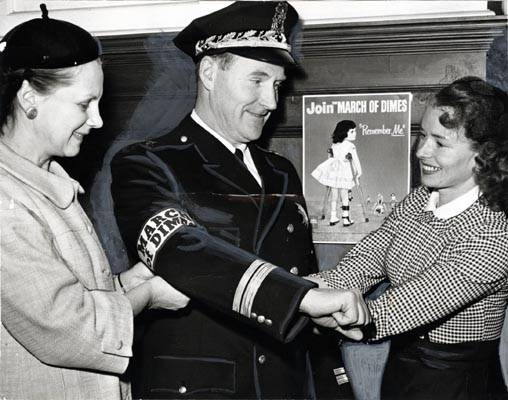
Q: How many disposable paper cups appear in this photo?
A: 0